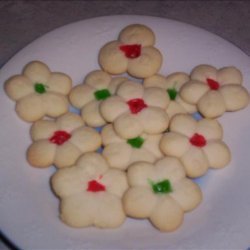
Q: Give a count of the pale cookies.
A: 11